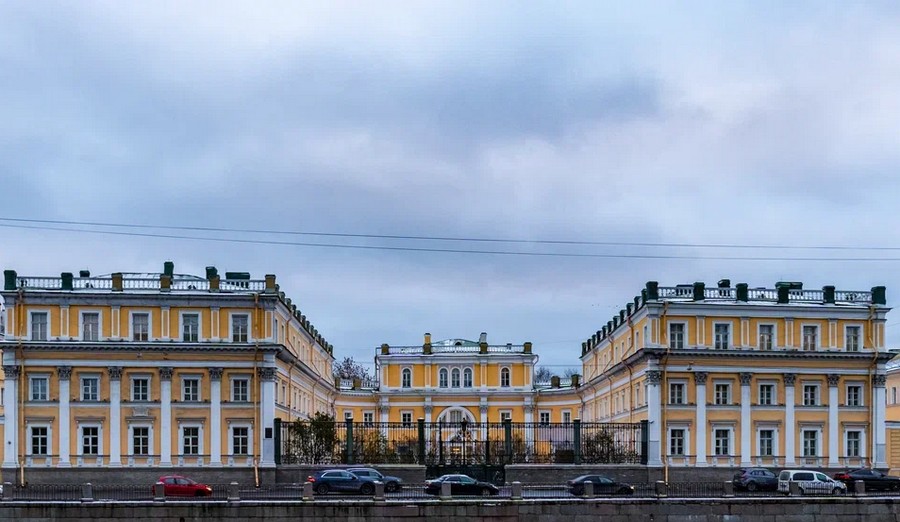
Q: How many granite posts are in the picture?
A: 13